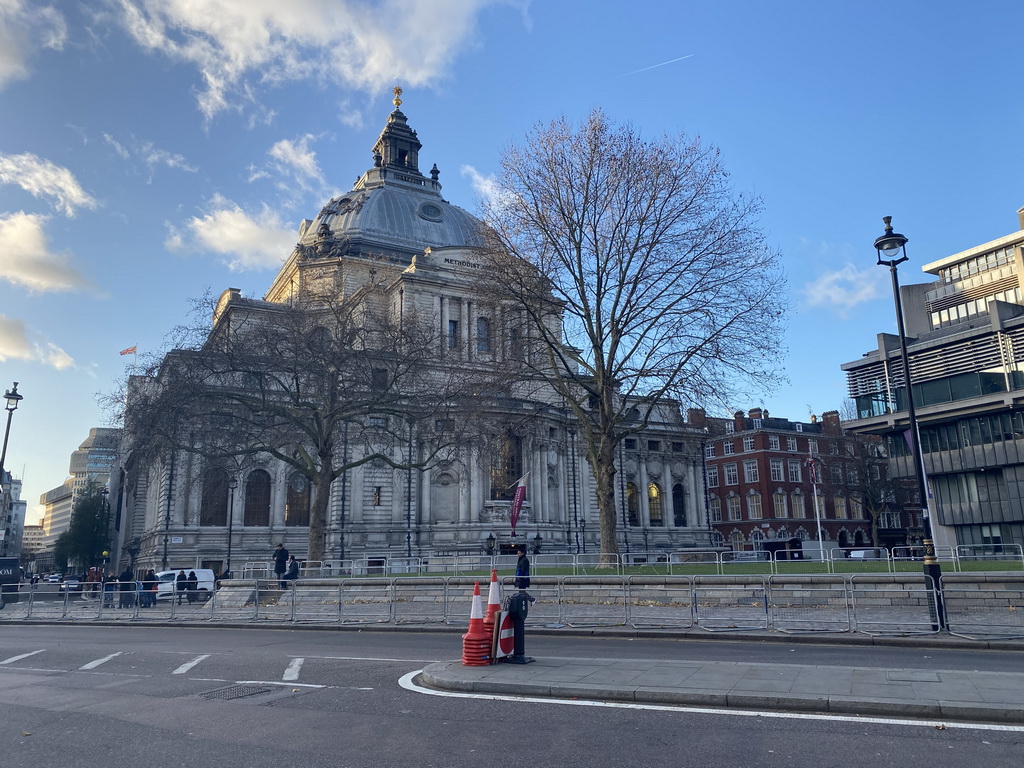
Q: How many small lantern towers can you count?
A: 1